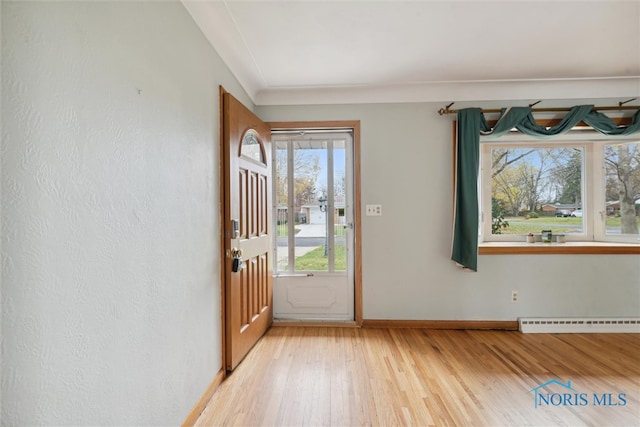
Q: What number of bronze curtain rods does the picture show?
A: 1